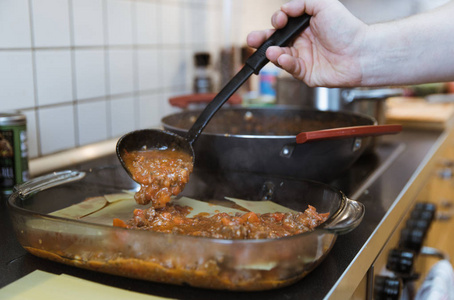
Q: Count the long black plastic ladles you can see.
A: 1